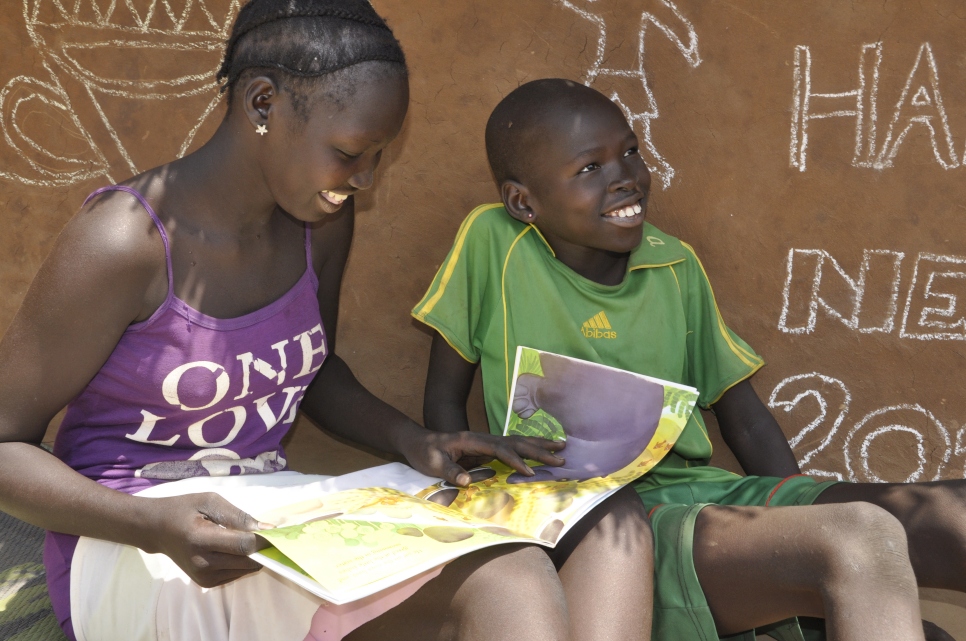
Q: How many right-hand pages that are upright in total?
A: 1